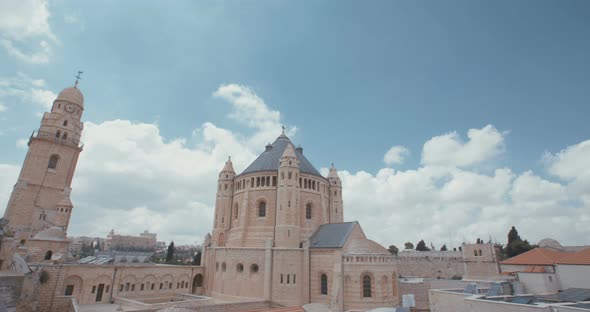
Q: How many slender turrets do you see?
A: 3